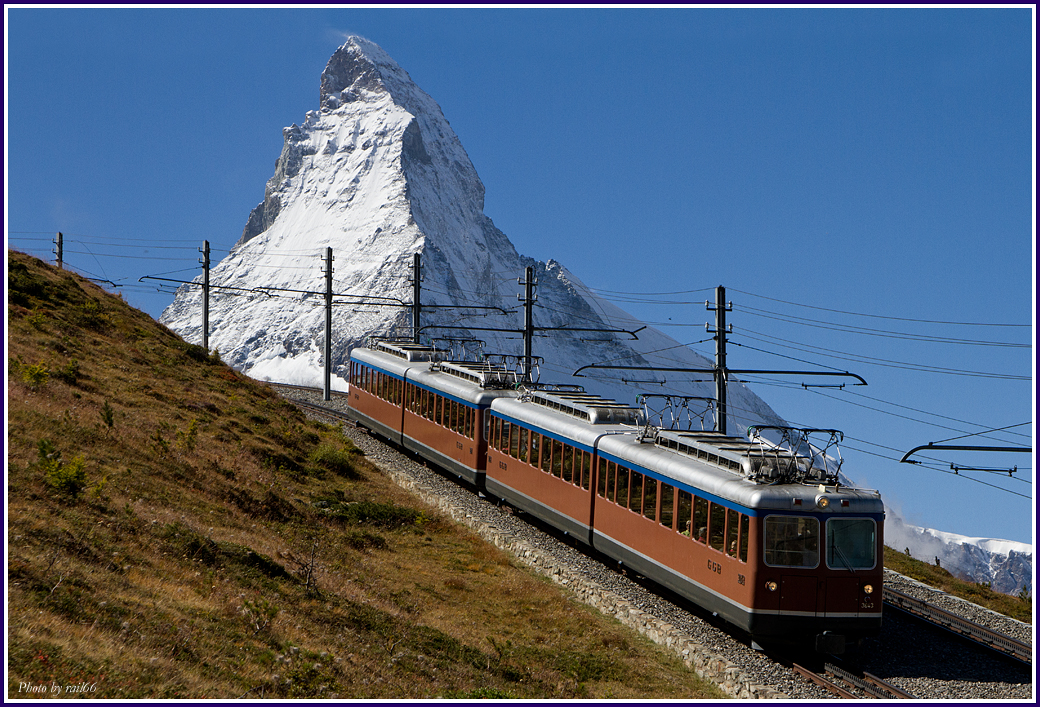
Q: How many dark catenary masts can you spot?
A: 6